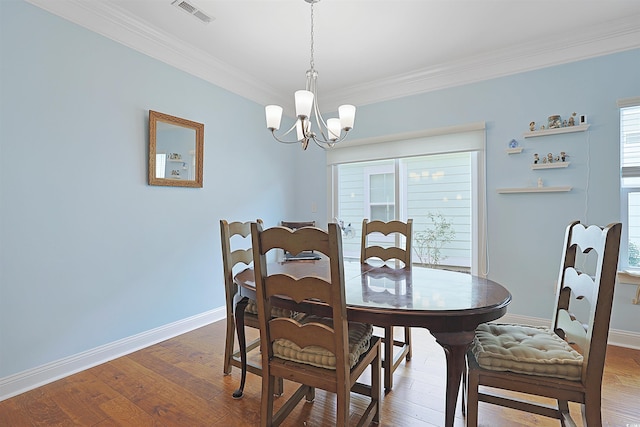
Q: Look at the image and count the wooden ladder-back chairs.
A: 4